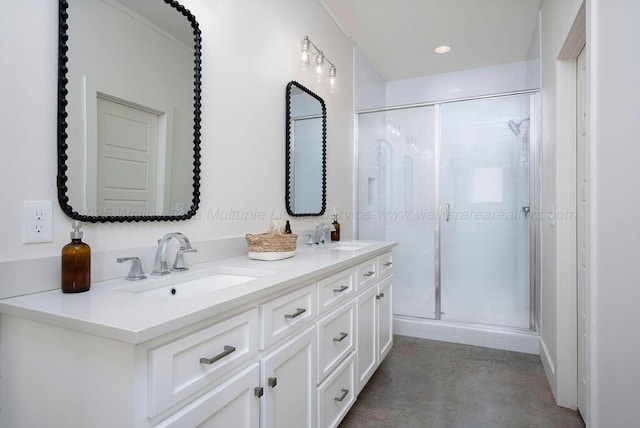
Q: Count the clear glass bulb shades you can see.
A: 3